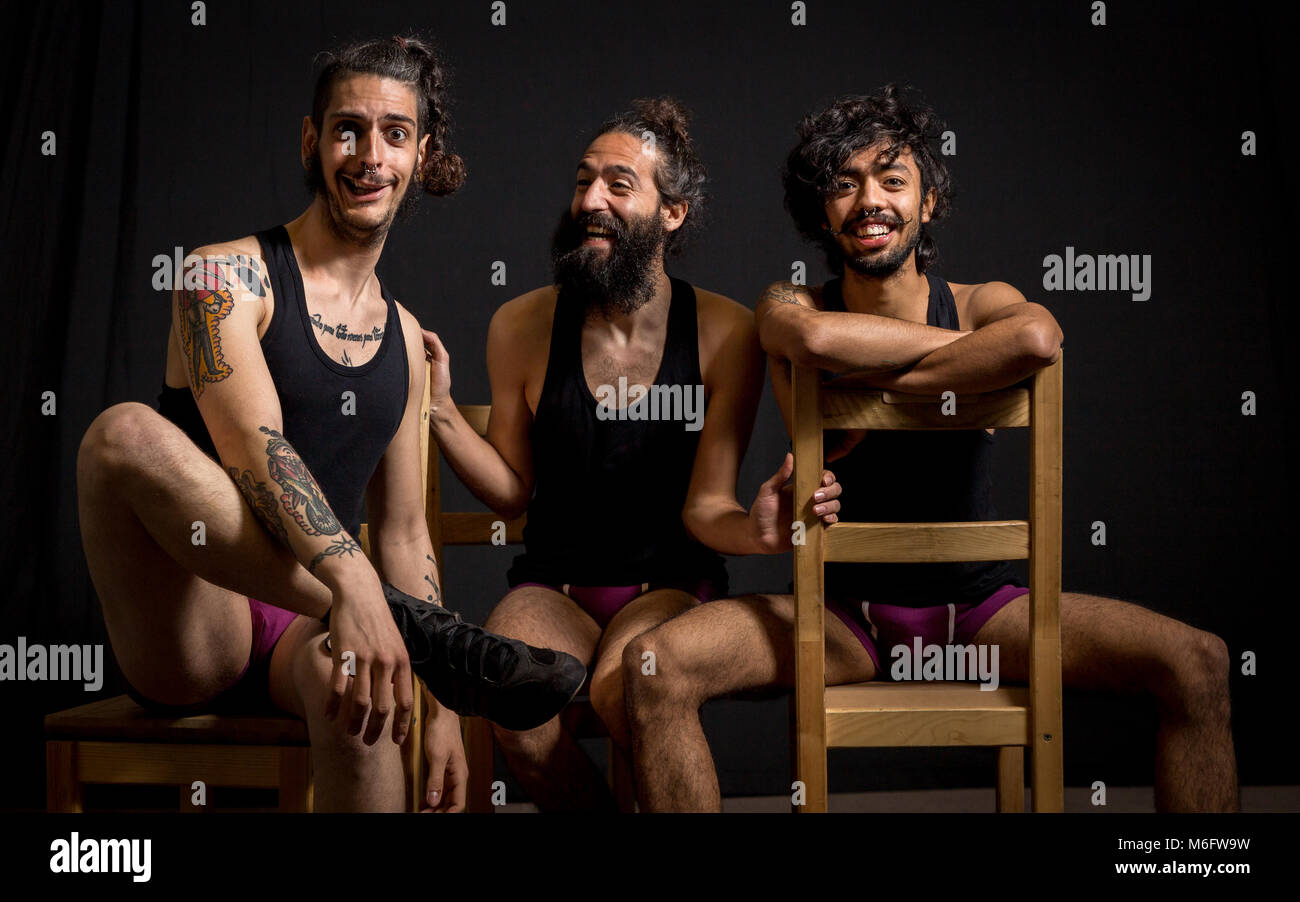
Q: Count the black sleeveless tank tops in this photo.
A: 3